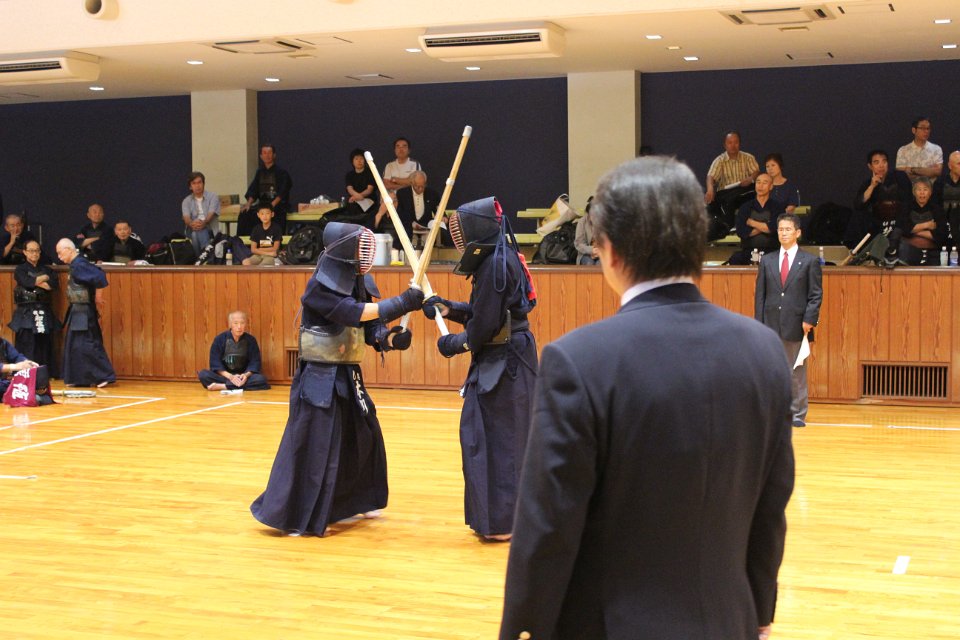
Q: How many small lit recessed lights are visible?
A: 9